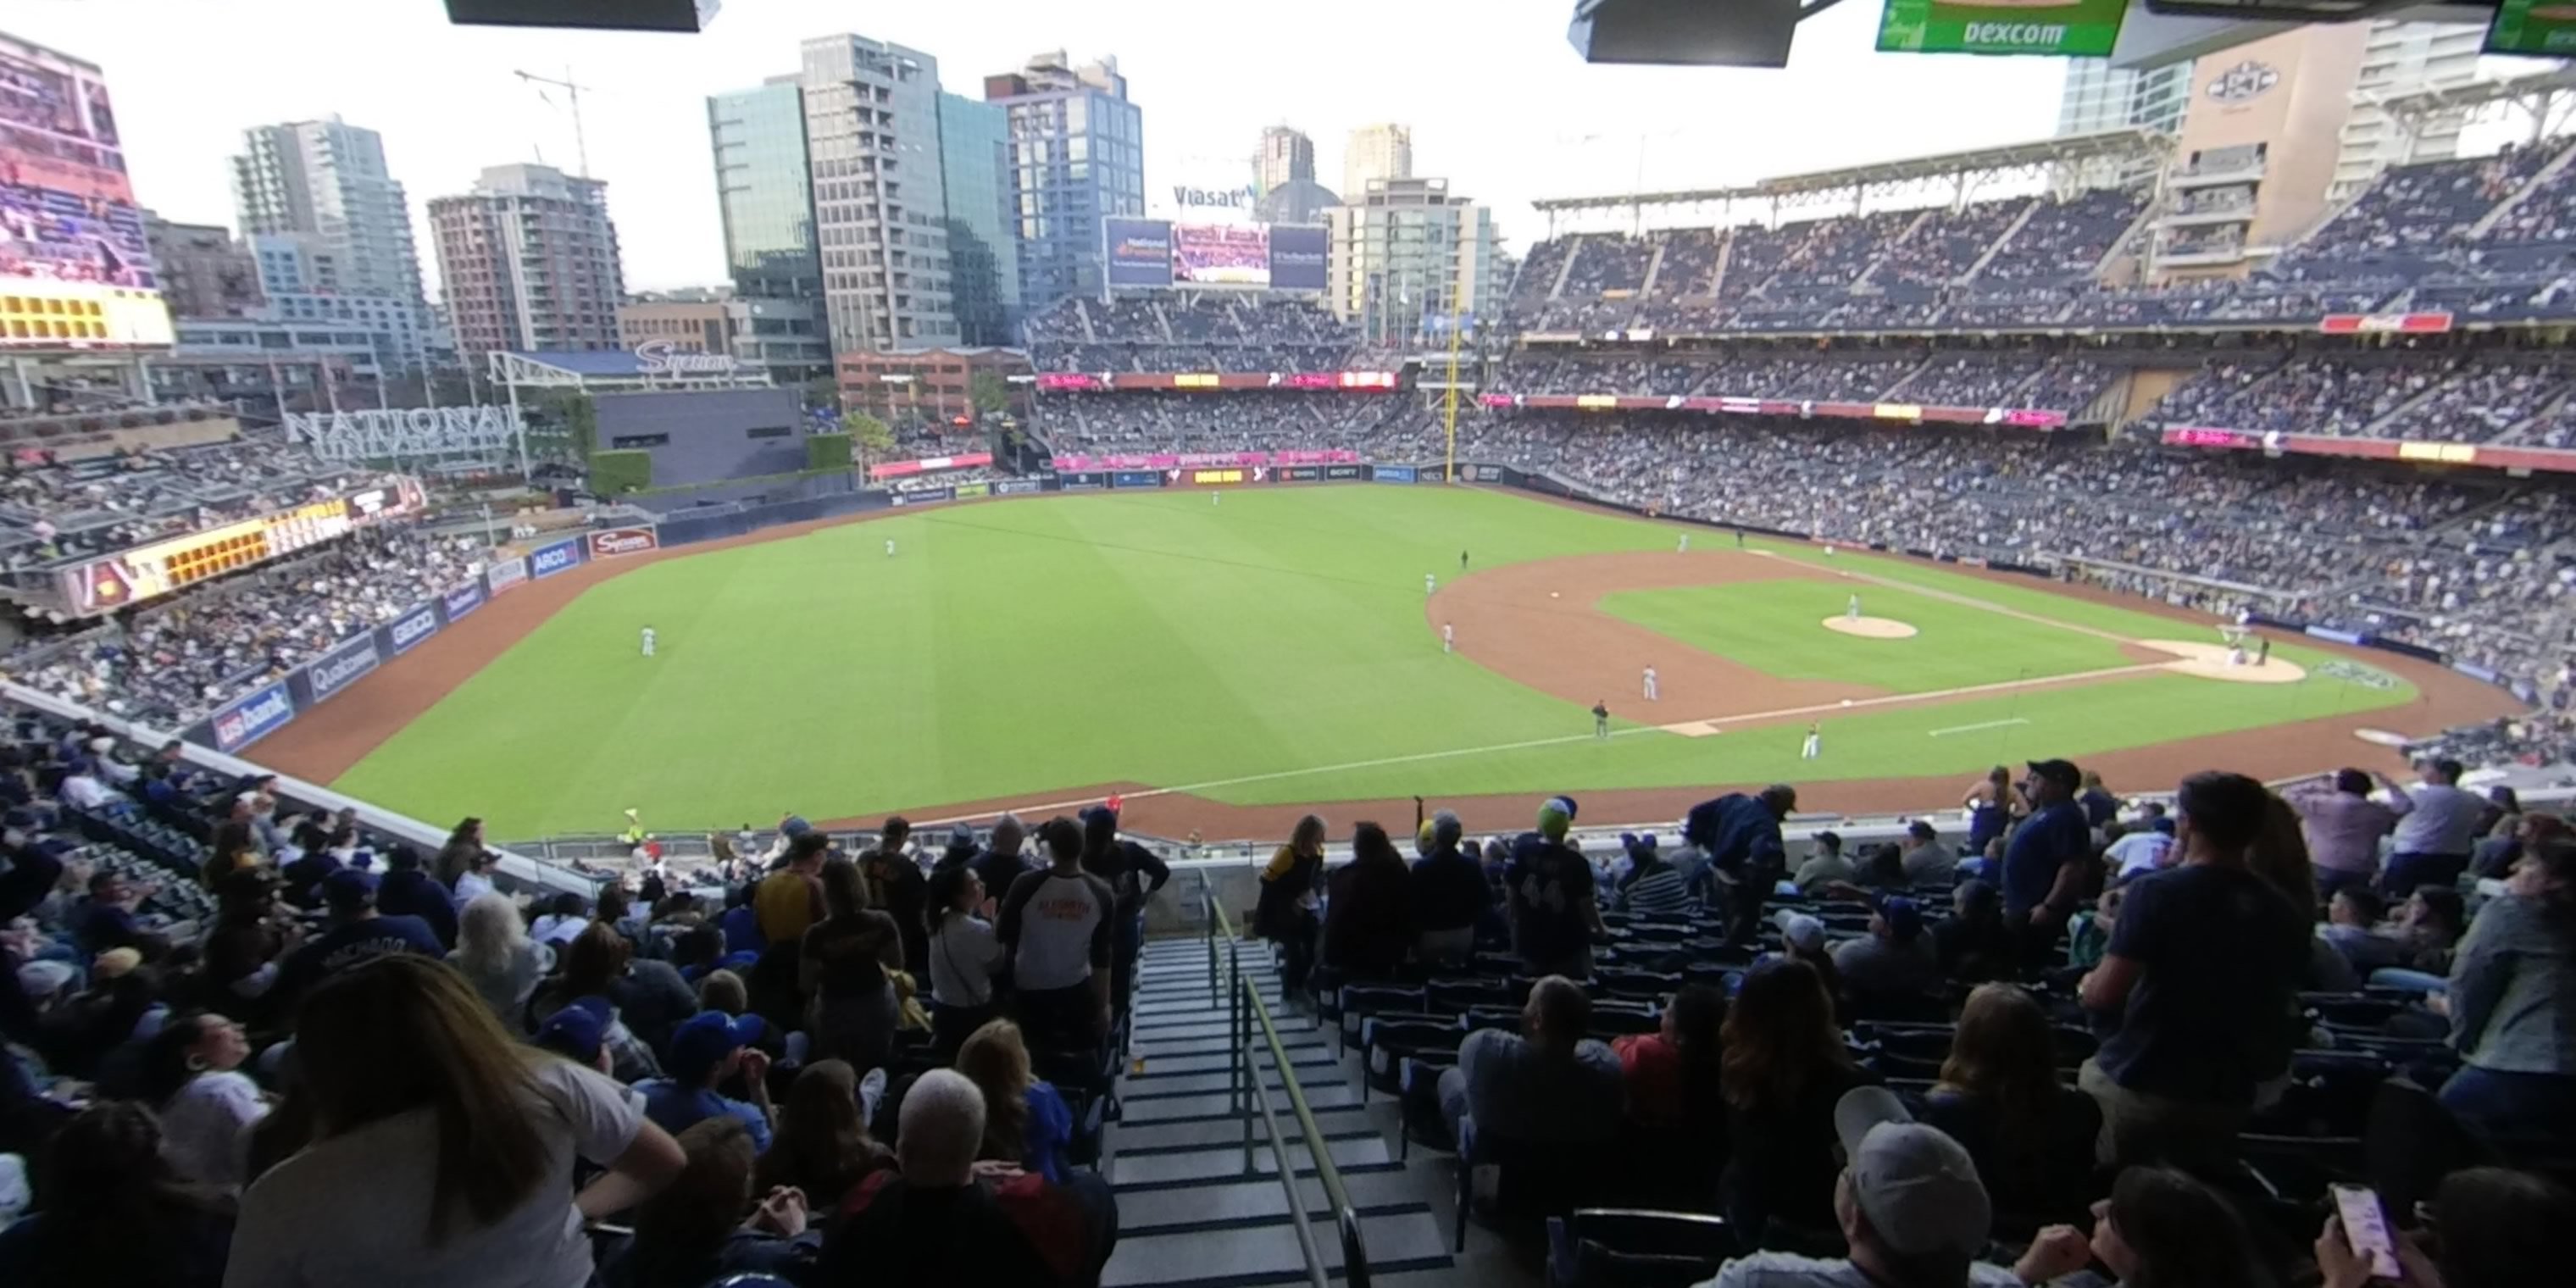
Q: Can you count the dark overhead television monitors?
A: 2